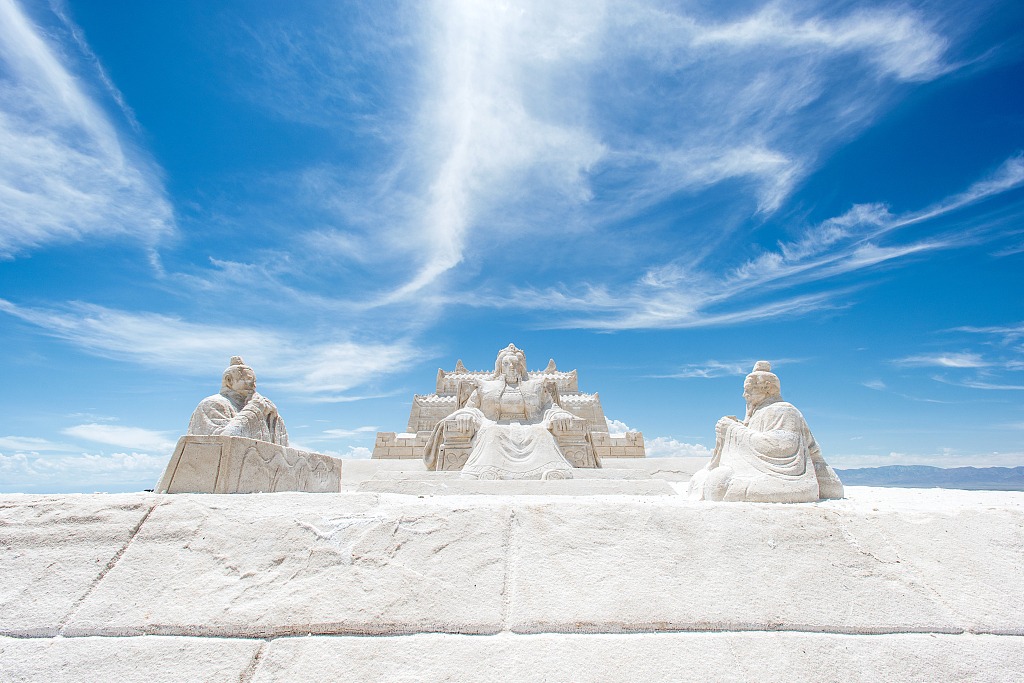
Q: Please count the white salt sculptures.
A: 3